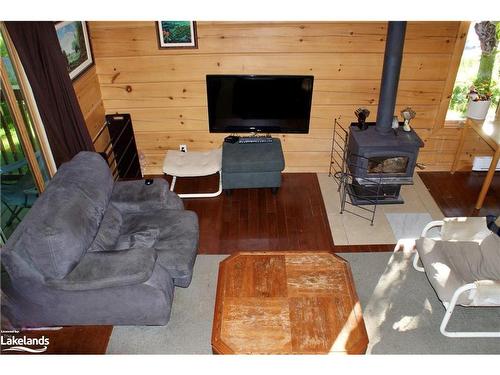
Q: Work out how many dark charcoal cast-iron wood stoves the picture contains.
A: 1